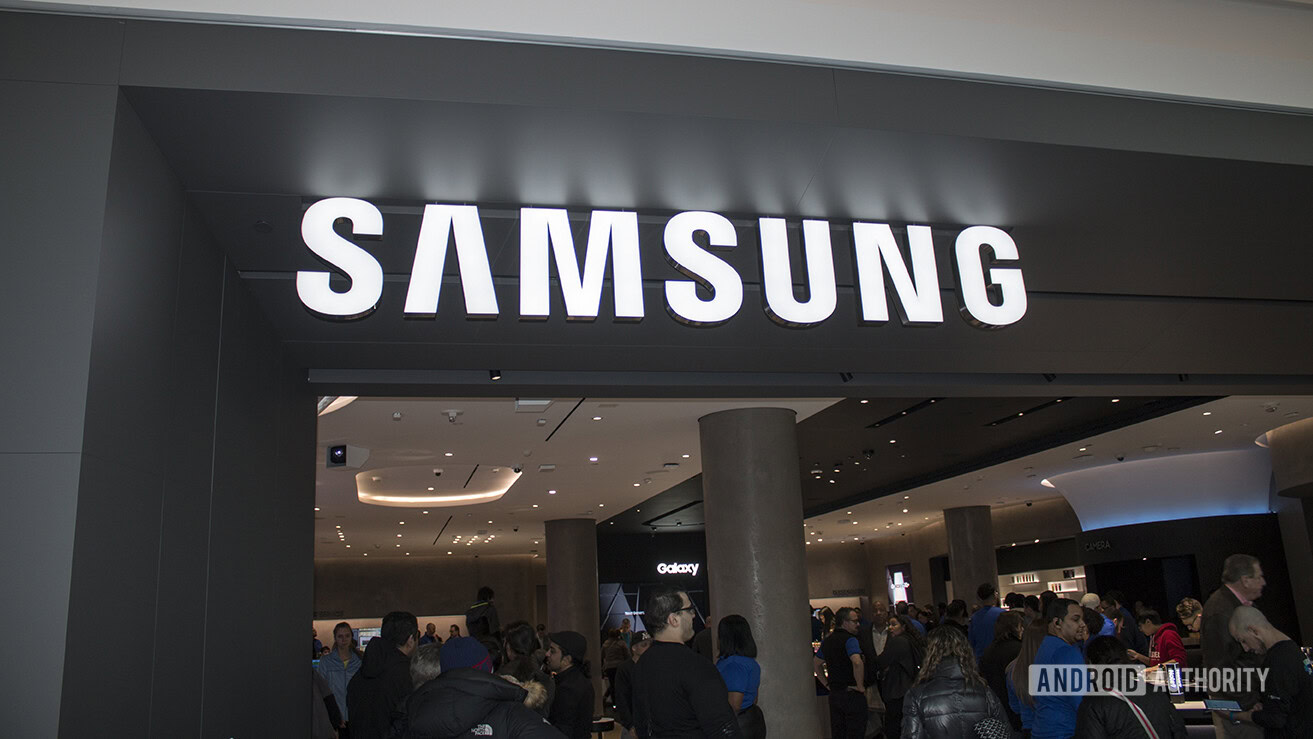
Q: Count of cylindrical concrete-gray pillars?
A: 3